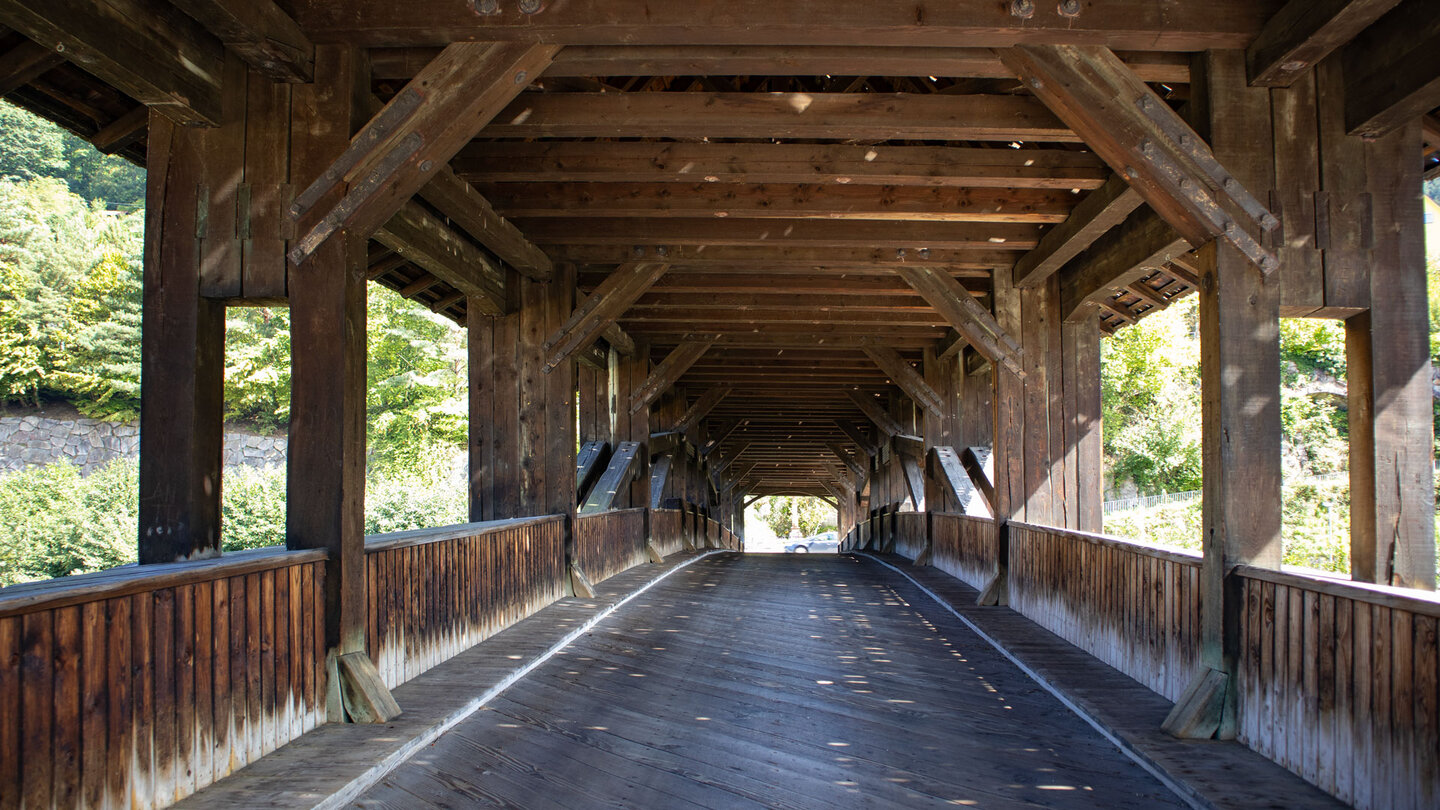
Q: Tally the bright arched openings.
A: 1